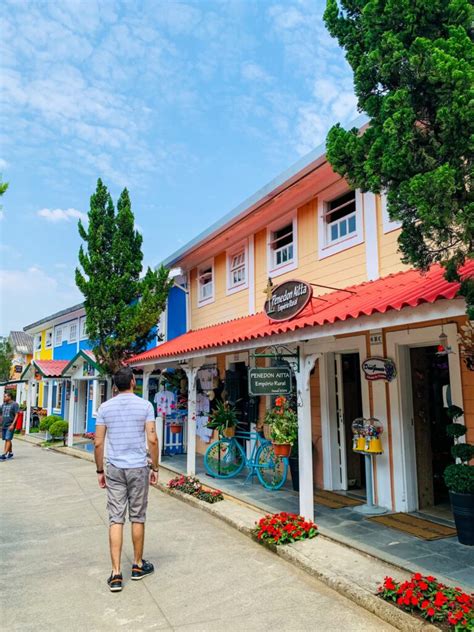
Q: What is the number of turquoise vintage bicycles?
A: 1